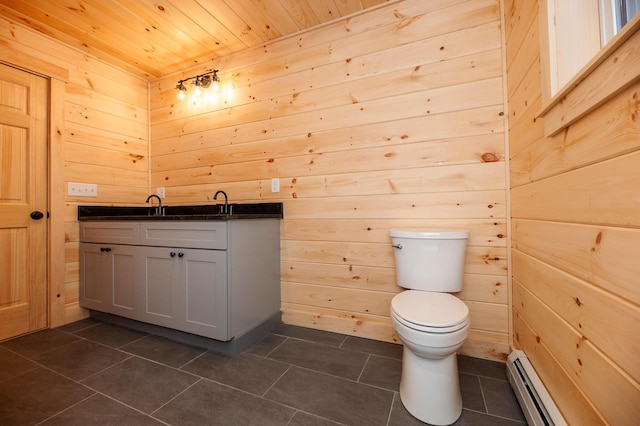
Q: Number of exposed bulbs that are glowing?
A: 3